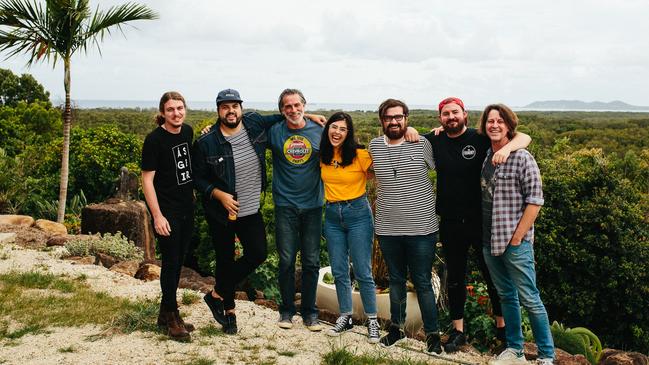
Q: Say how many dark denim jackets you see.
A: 1